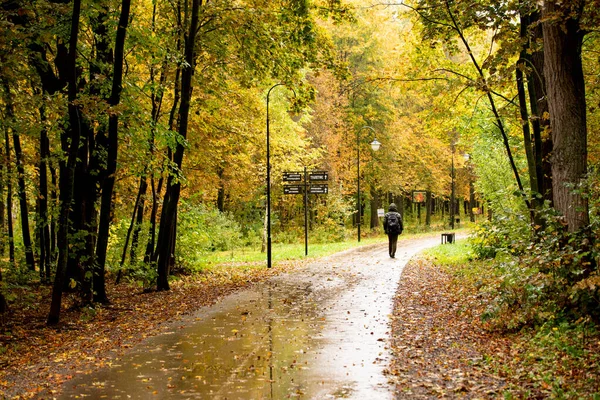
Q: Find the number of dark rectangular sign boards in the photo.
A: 4